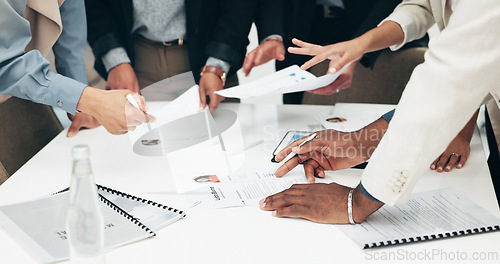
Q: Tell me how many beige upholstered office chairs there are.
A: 2